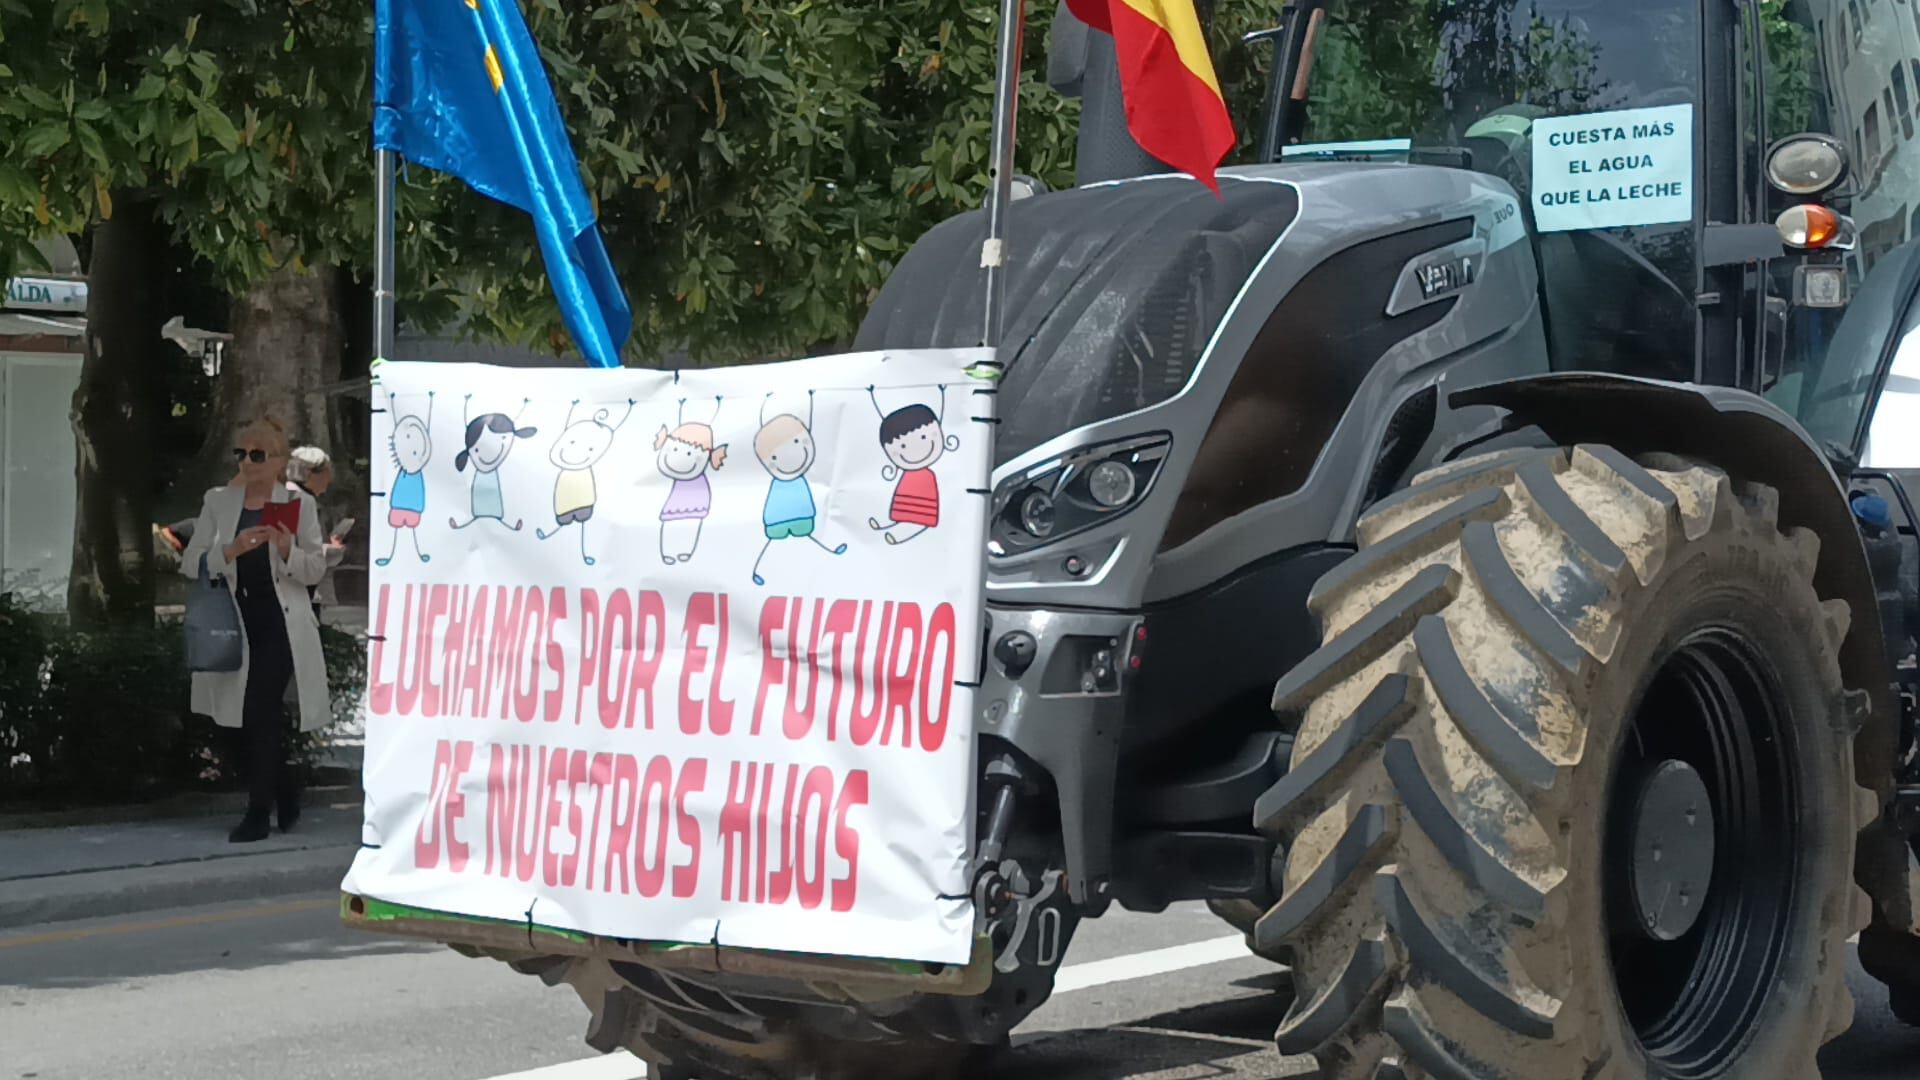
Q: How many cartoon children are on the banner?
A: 6